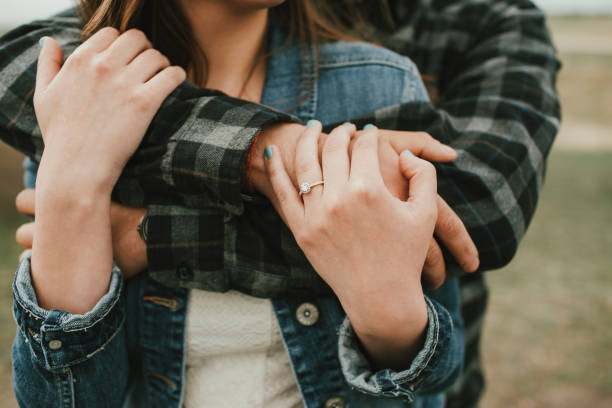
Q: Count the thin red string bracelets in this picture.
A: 1